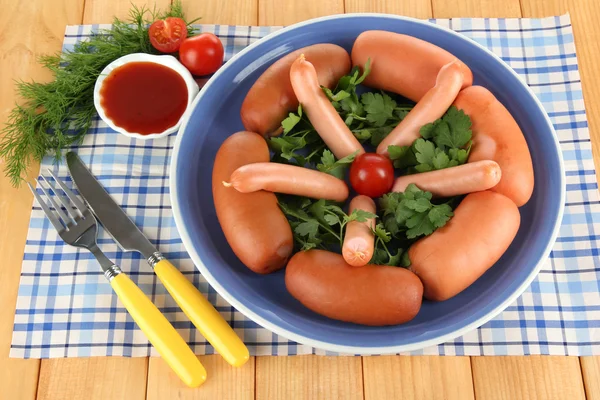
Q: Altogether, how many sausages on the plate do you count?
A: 11